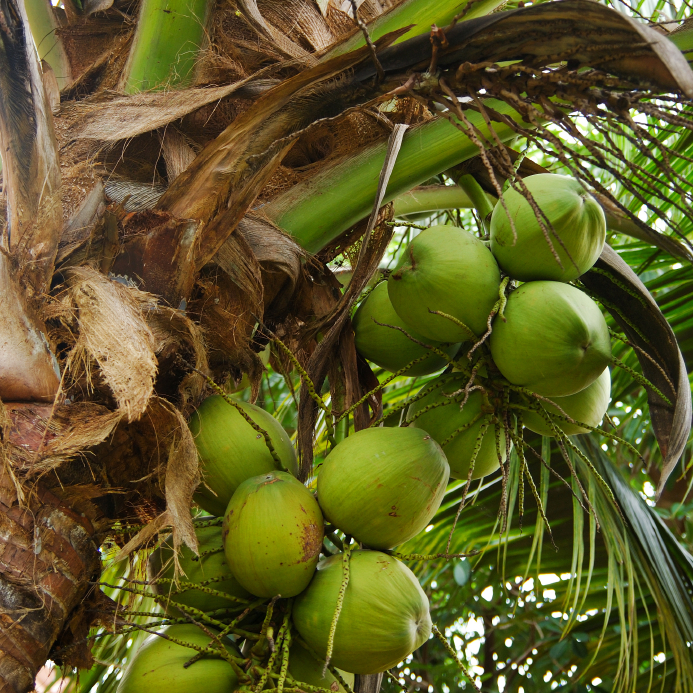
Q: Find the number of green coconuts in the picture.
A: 13